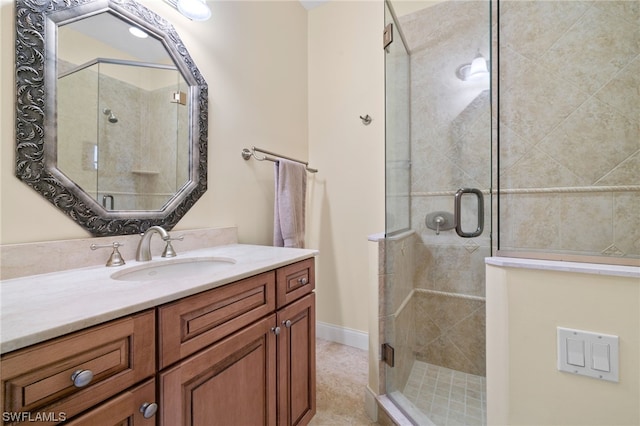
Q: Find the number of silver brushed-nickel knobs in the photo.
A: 5